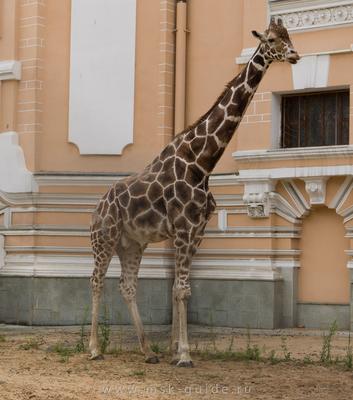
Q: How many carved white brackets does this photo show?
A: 2